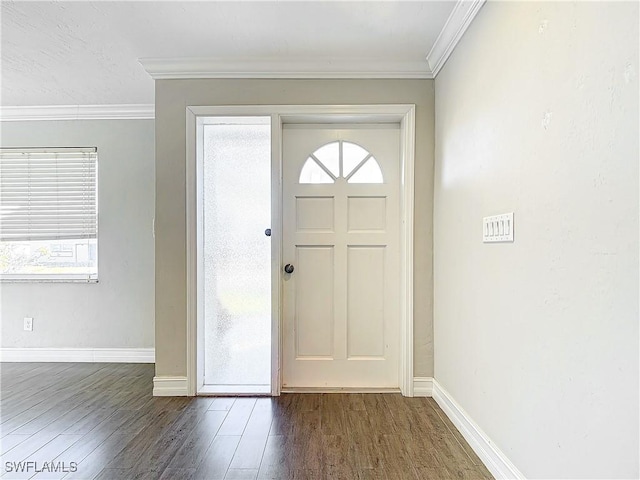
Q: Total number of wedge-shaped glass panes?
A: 4